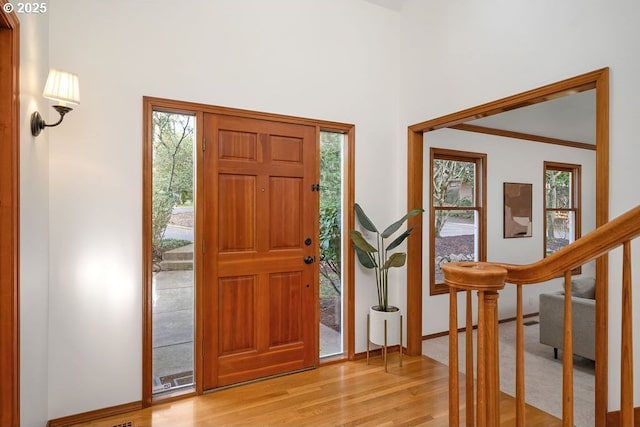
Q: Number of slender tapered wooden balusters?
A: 6